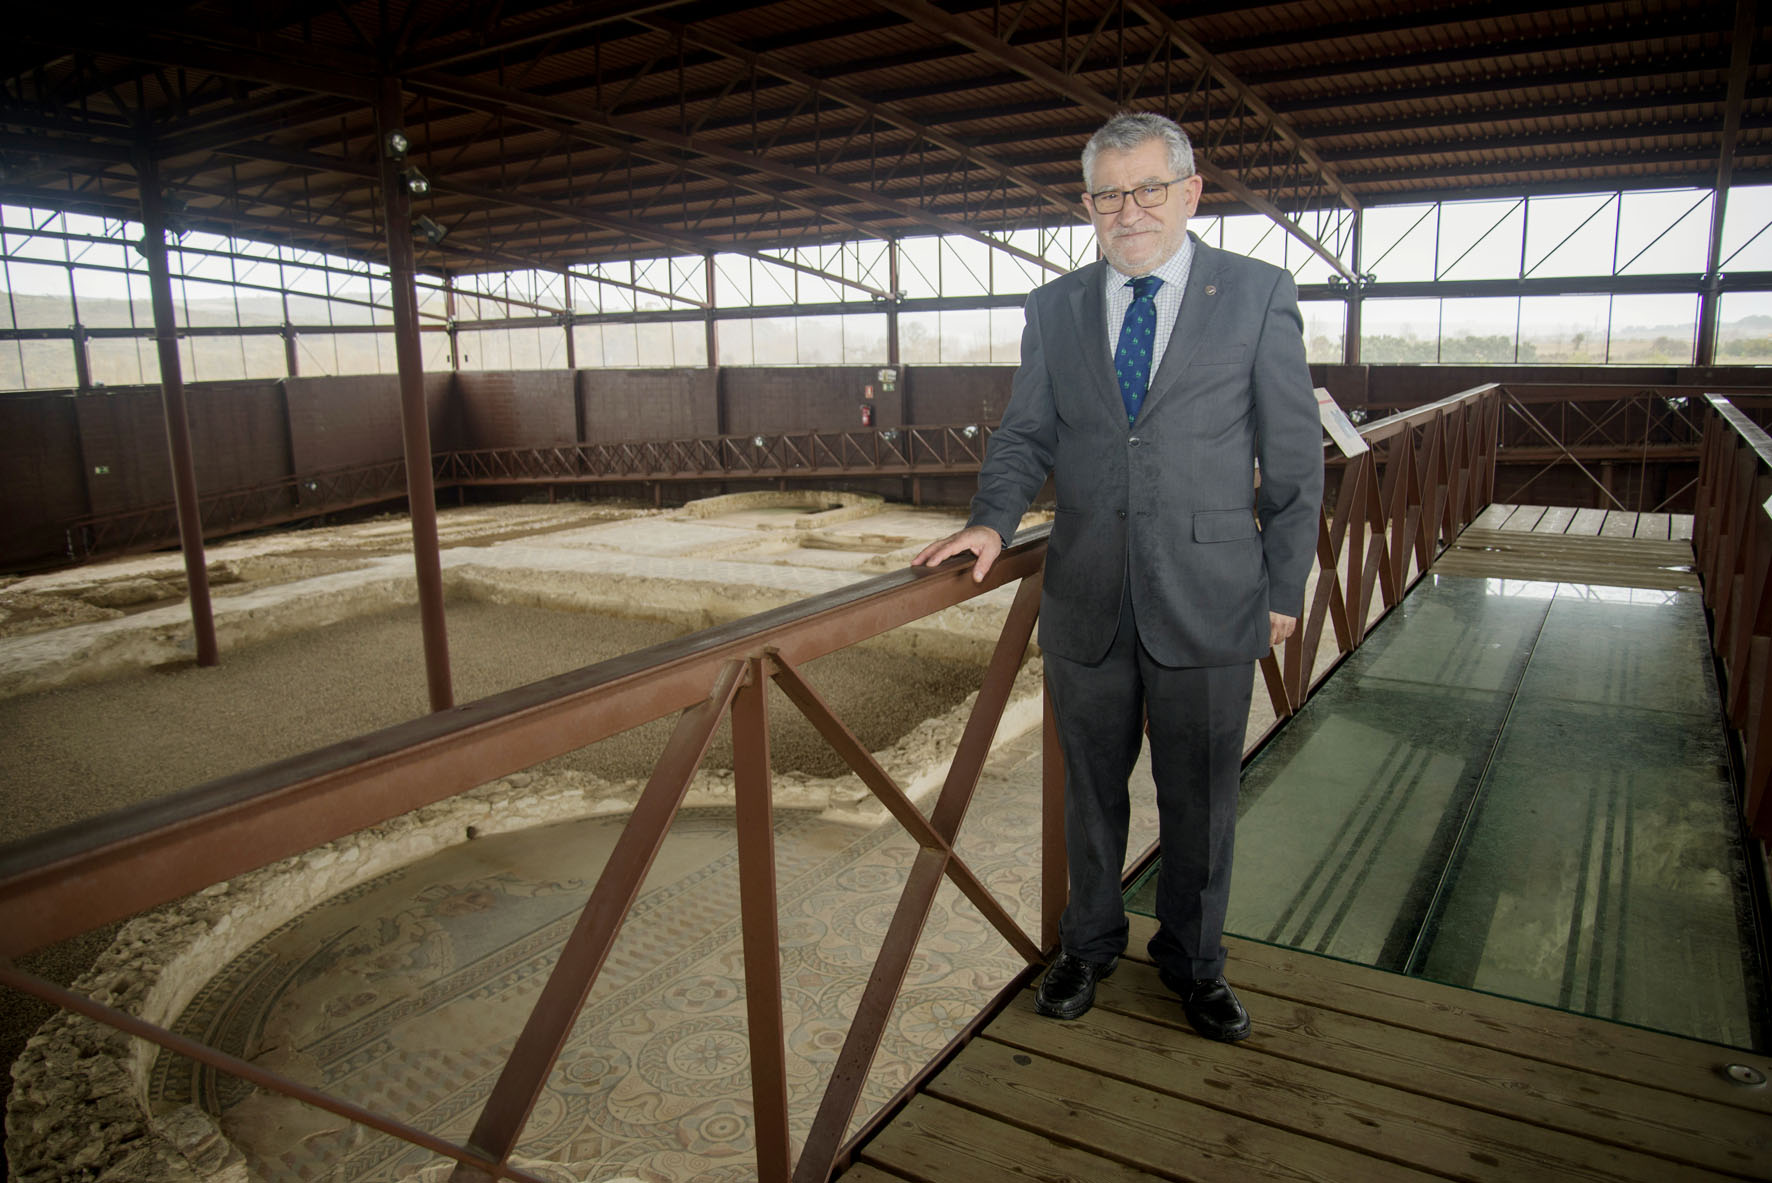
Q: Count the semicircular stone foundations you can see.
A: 2